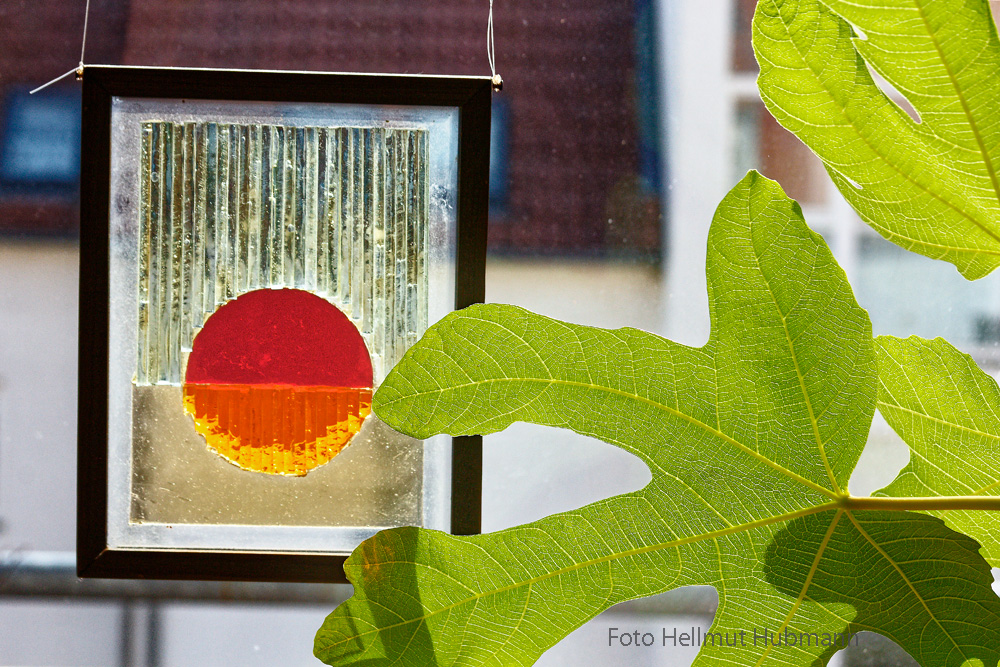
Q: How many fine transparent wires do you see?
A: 2